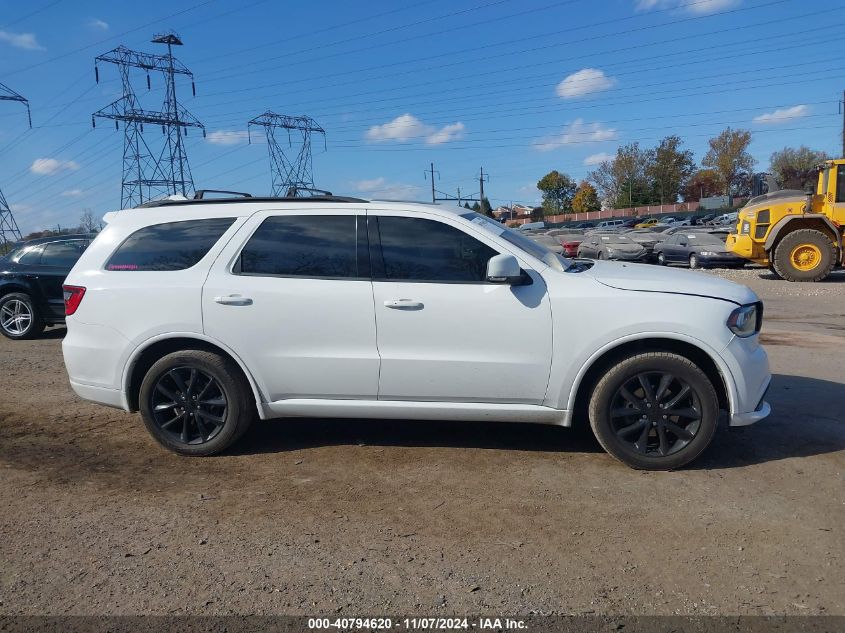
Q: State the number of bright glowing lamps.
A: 0